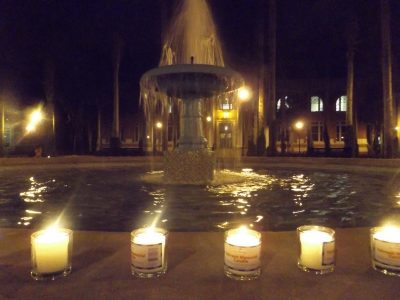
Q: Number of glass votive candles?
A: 5